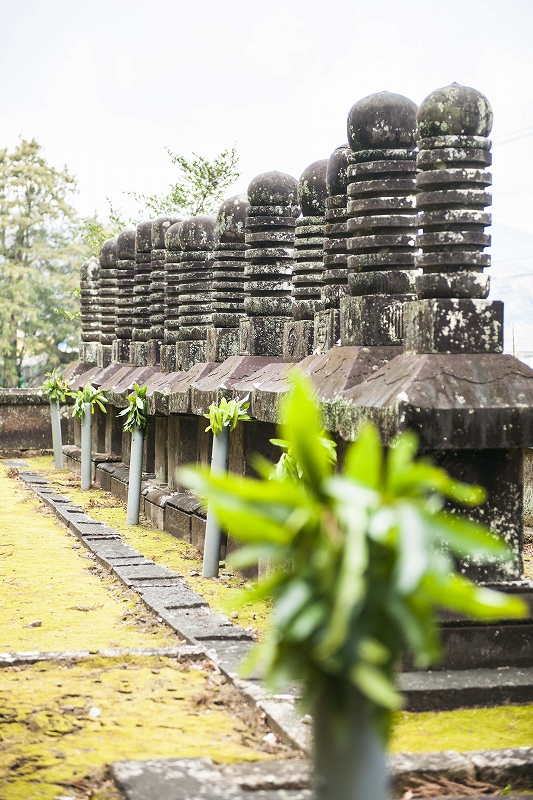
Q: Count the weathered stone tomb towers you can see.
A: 13